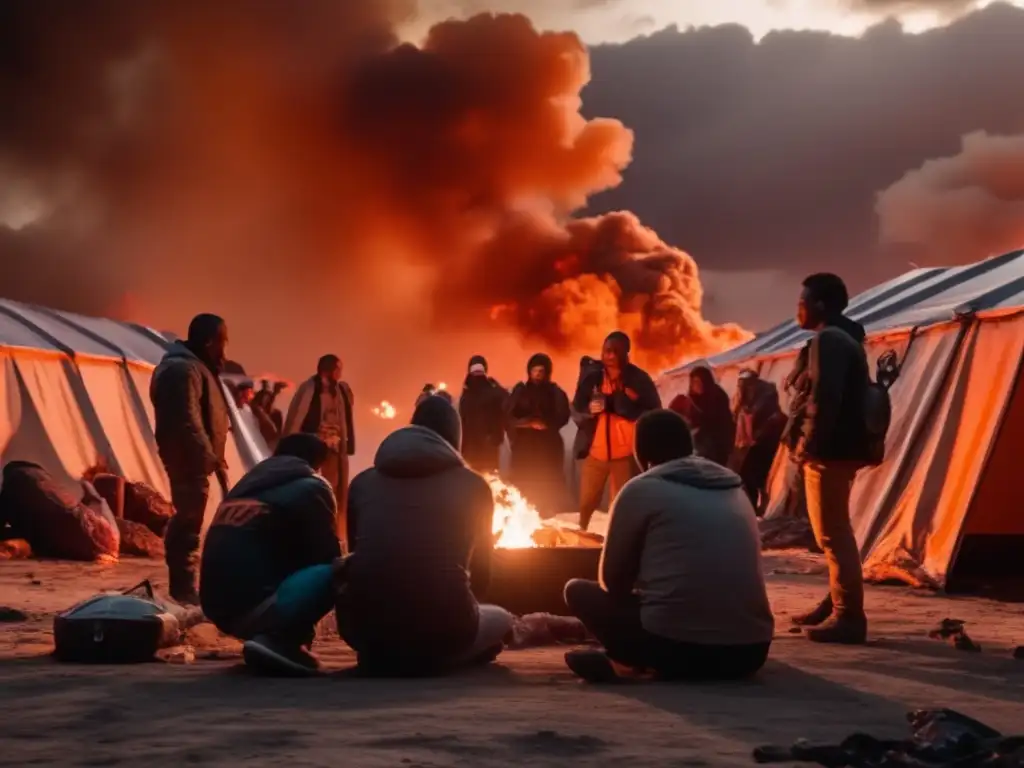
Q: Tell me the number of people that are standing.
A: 8